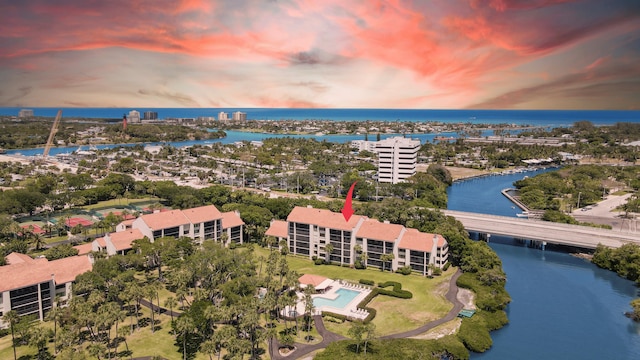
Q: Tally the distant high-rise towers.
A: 5